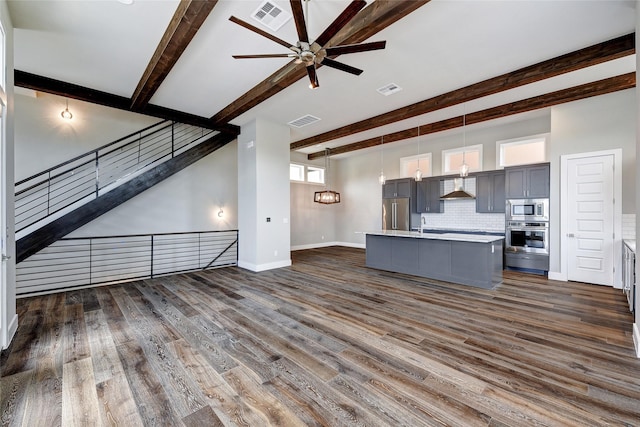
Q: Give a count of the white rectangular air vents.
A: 3